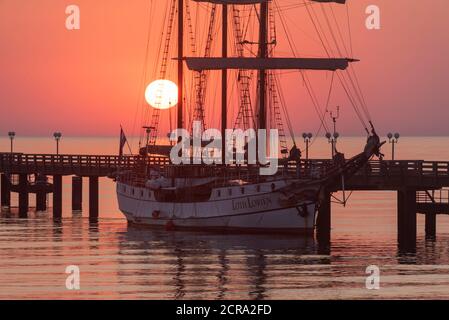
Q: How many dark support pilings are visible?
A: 9